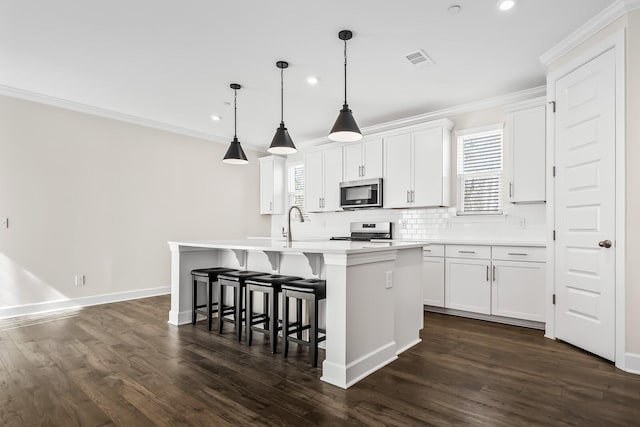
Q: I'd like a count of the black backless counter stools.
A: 4